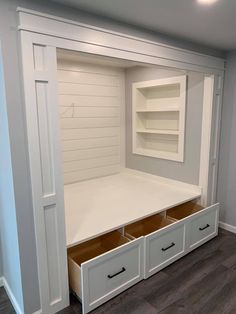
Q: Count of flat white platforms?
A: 1